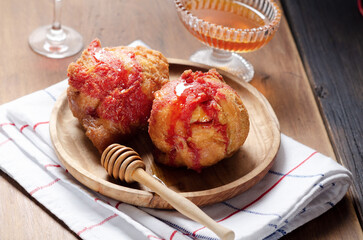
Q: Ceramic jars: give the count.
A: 0